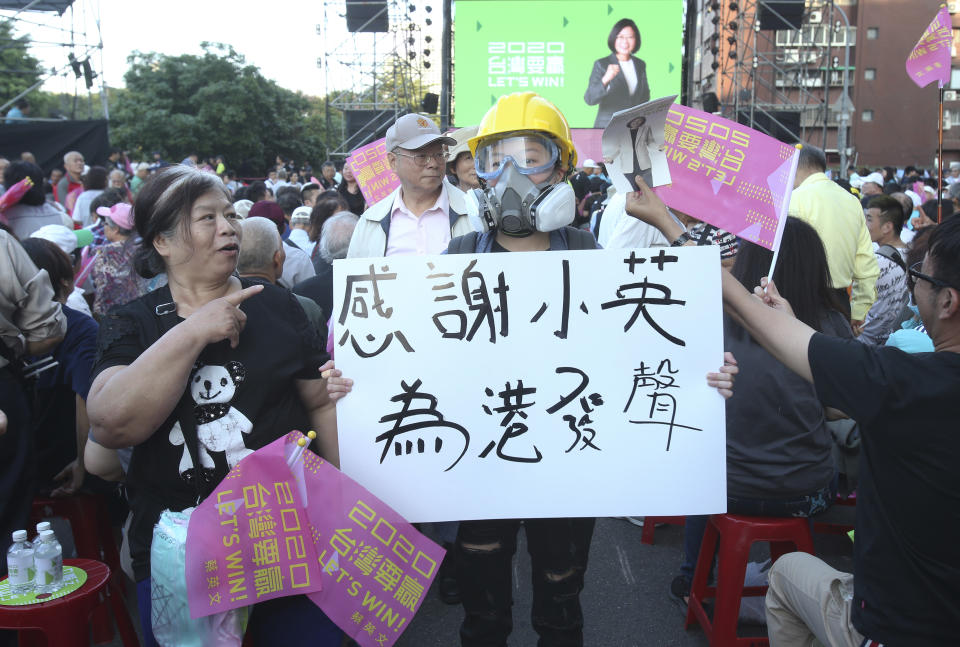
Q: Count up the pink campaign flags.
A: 5